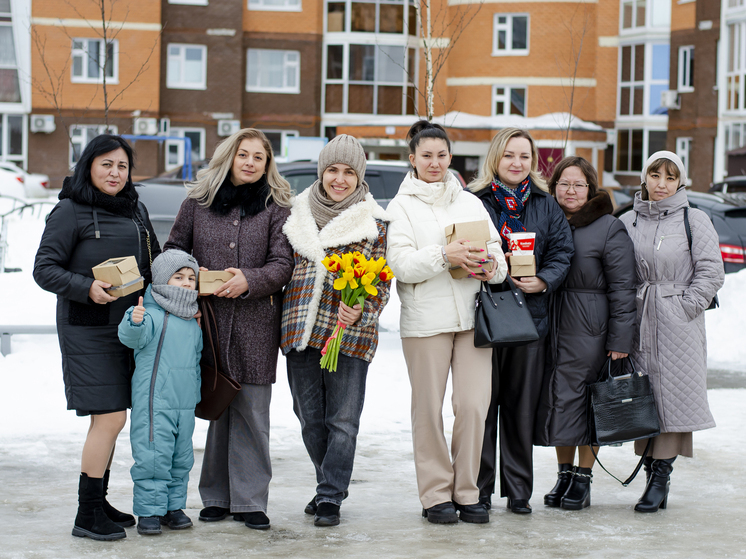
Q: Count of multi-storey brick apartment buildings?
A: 1